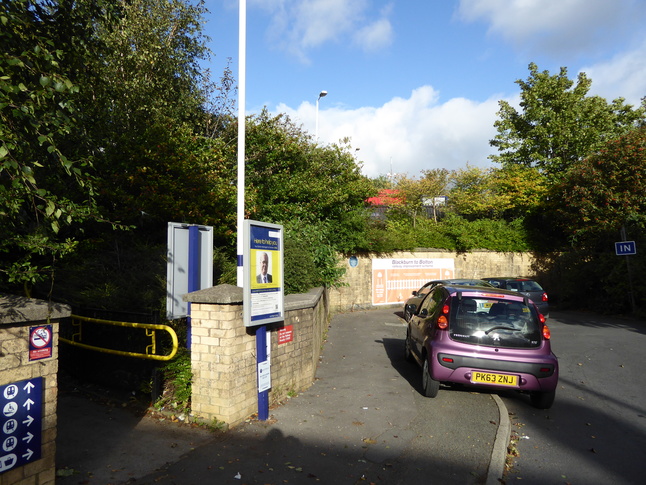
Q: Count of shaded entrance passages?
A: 1